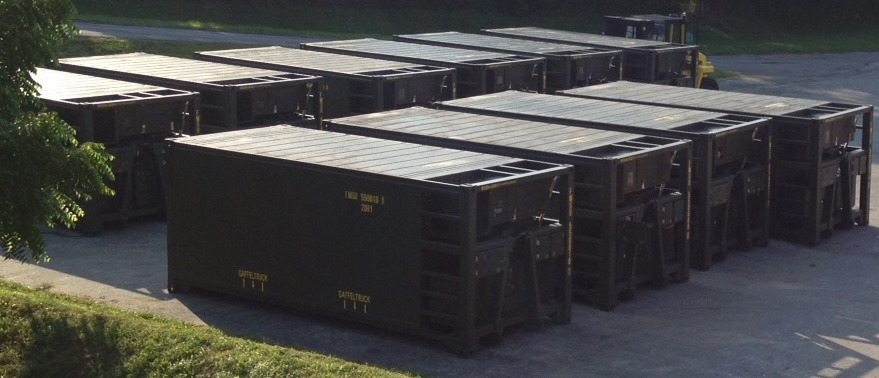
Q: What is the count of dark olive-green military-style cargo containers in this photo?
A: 10